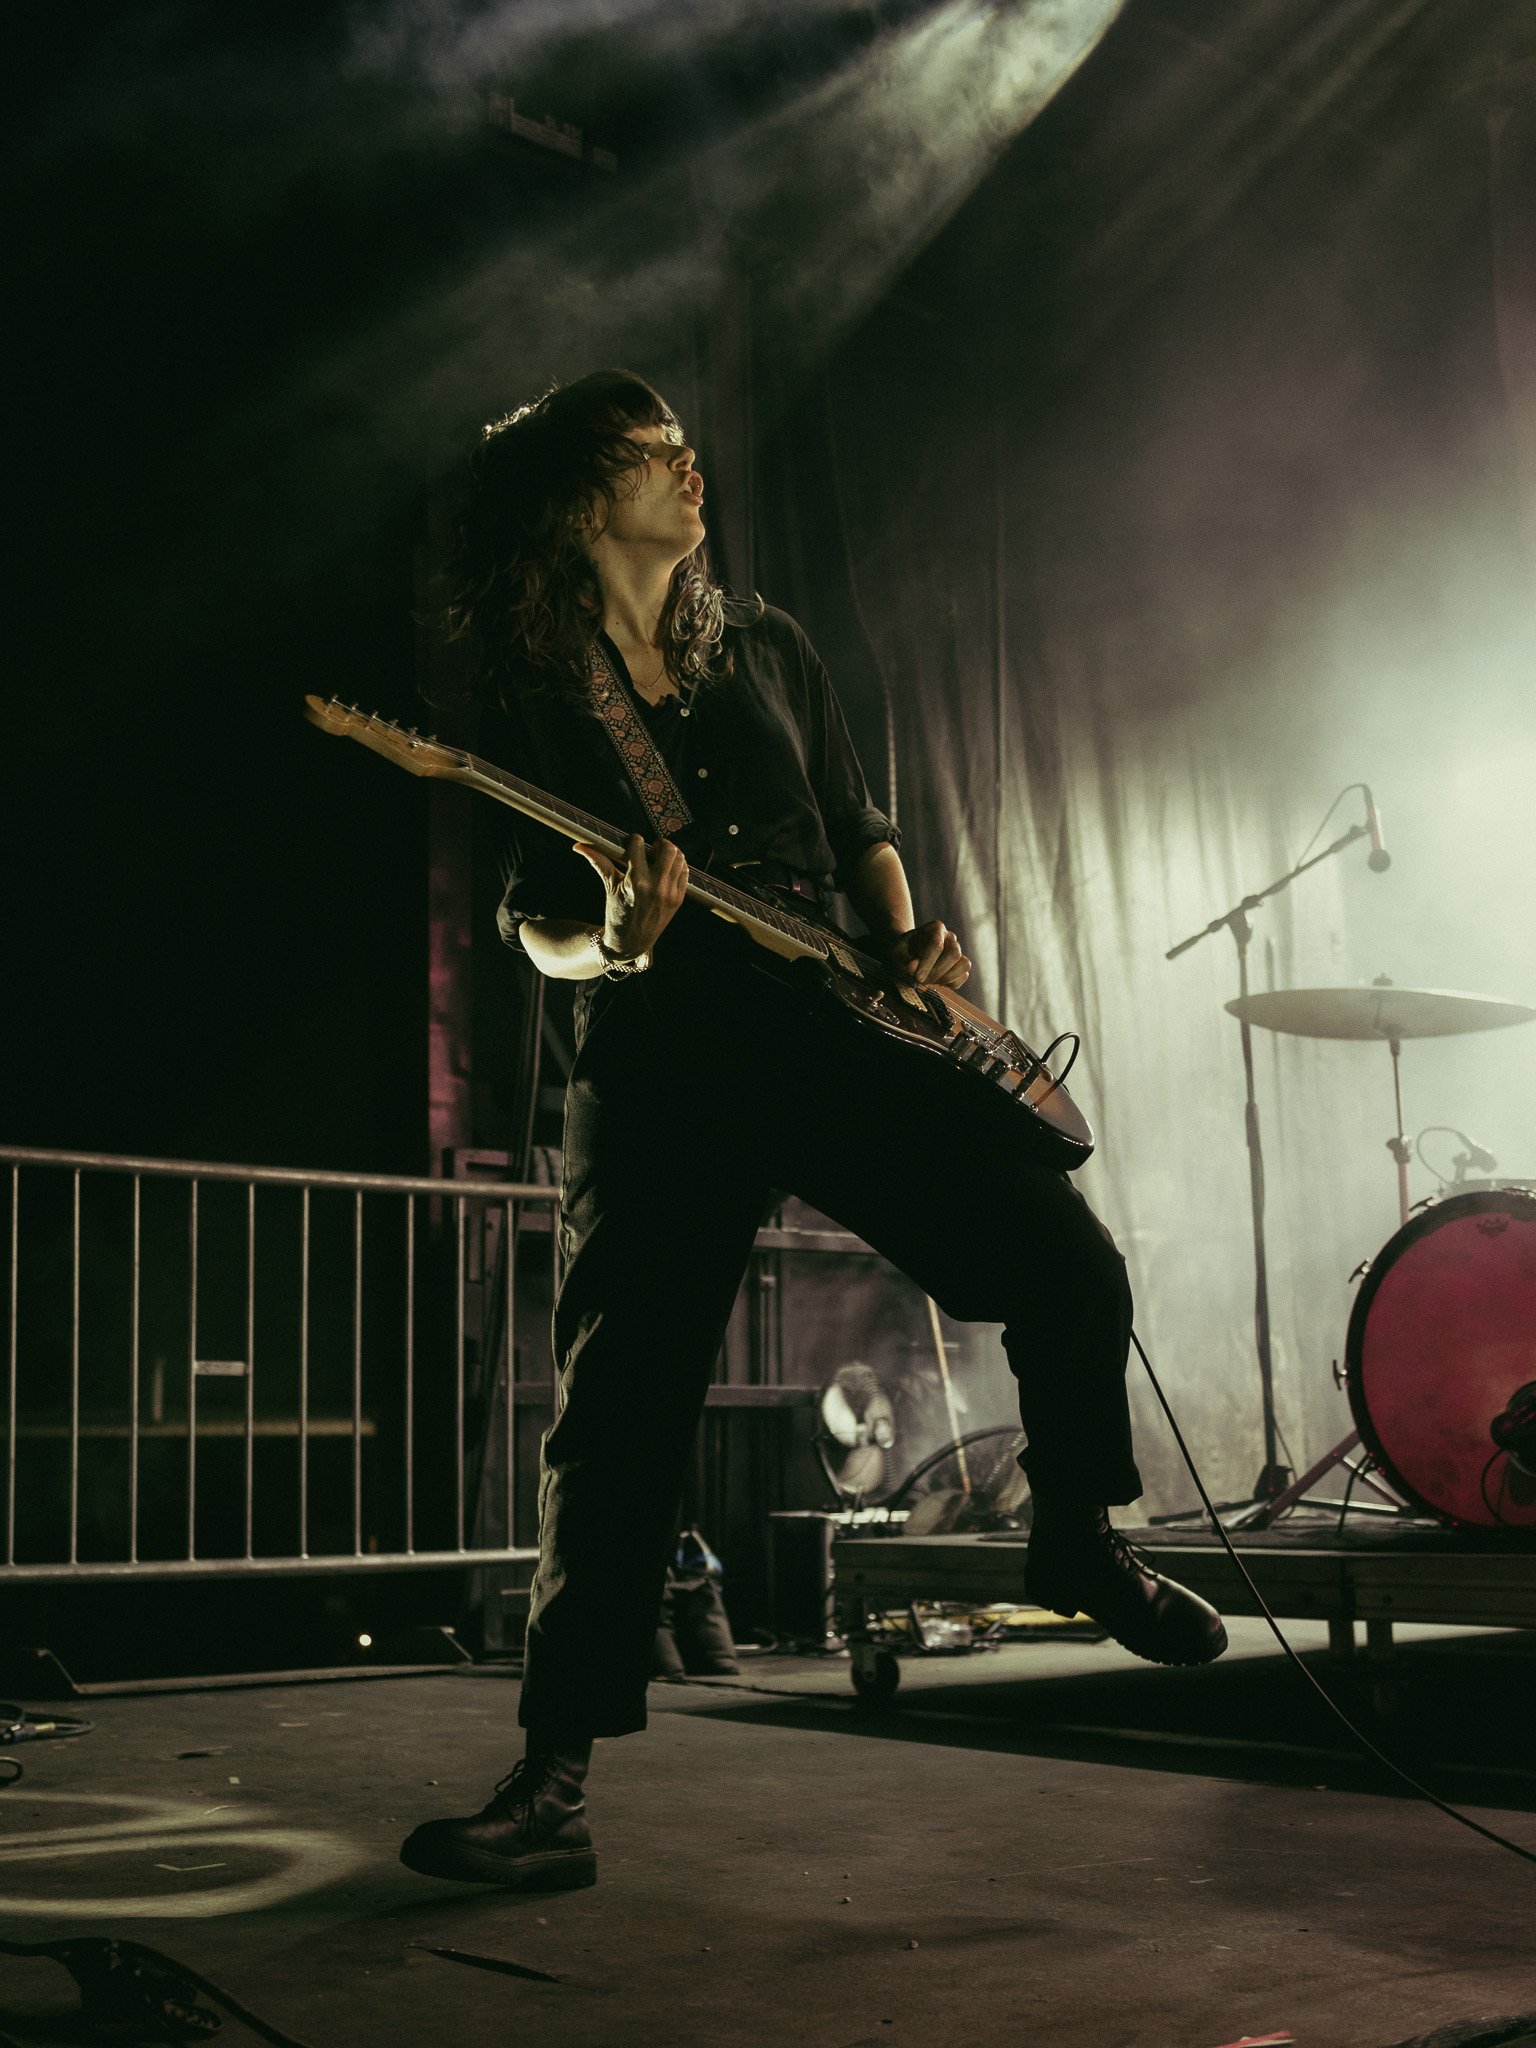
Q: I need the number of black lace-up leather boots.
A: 2